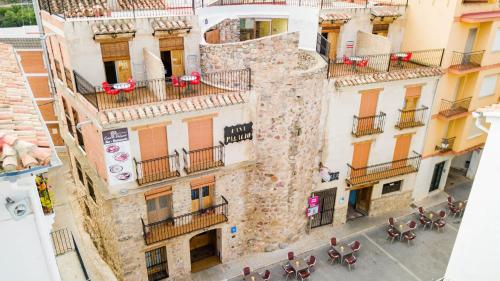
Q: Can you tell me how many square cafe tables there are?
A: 6